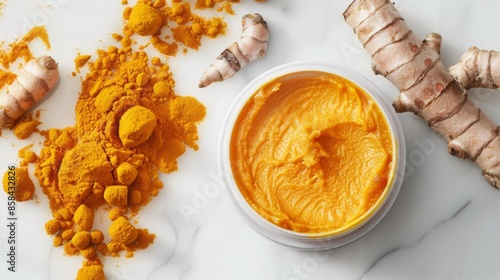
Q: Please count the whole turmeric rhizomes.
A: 4